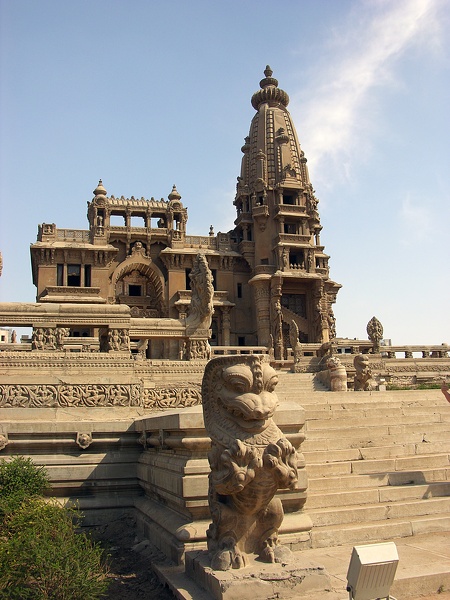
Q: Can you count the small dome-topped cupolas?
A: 2